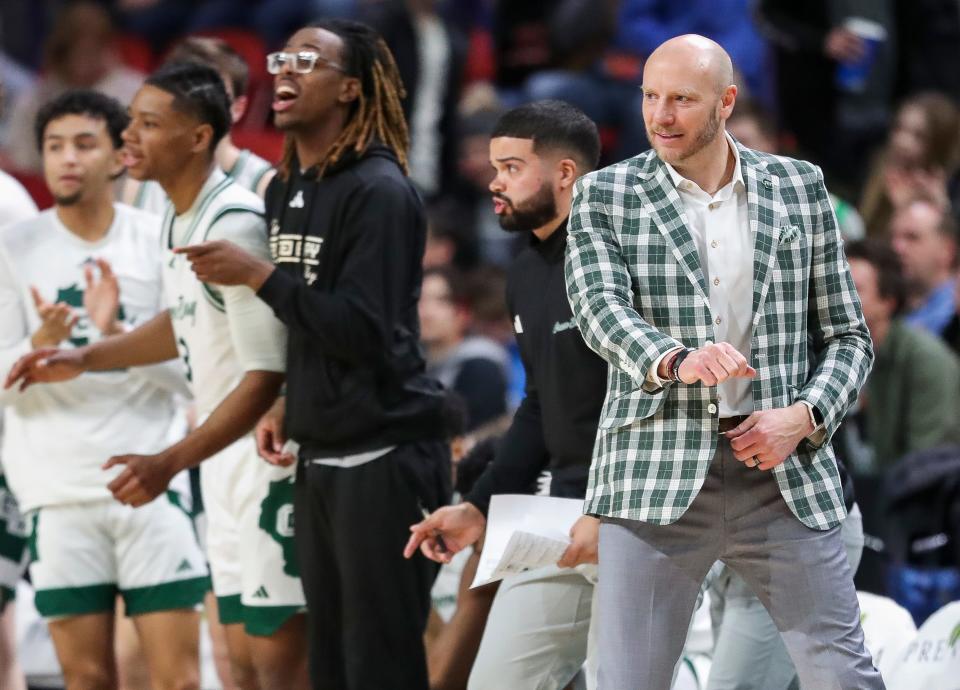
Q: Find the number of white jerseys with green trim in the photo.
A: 2